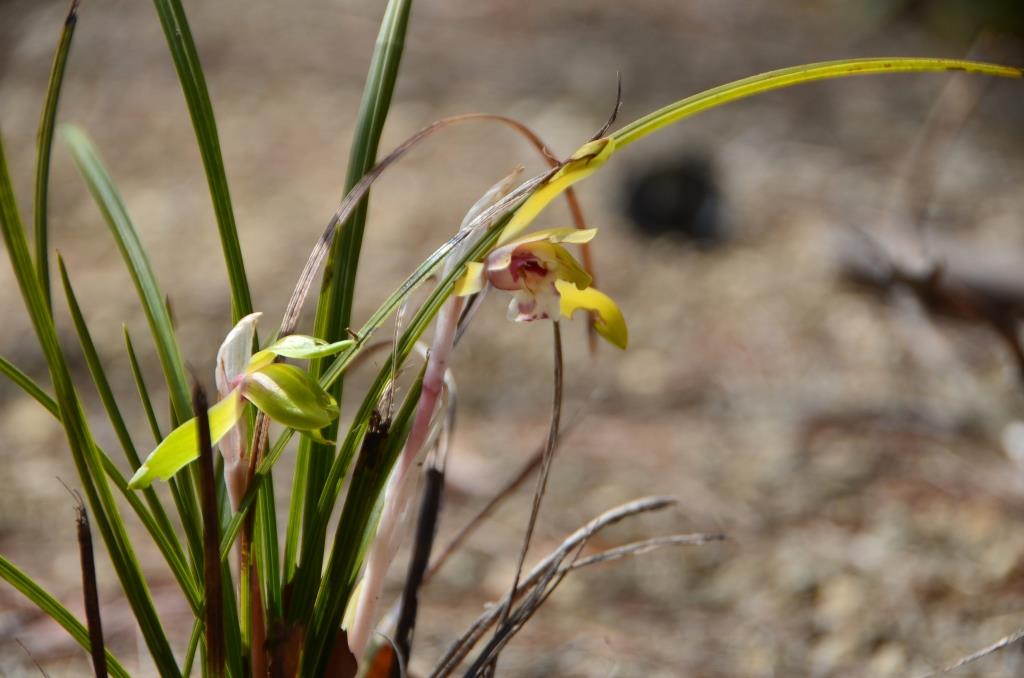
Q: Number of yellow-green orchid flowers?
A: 2